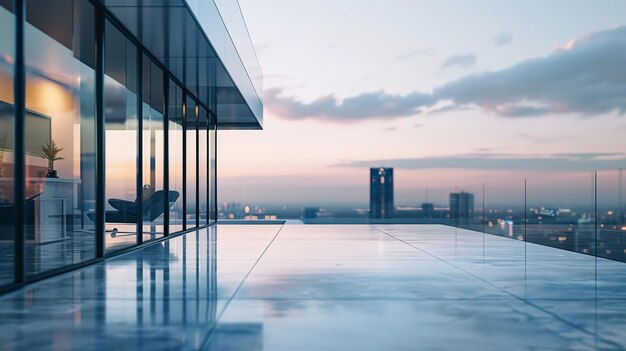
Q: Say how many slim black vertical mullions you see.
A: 8